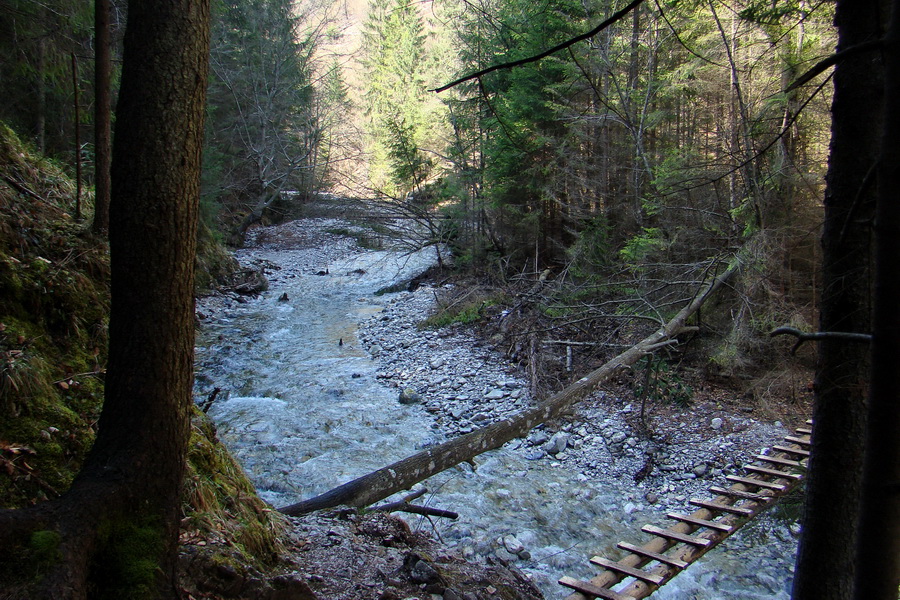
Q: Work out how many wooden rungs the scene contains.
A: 14